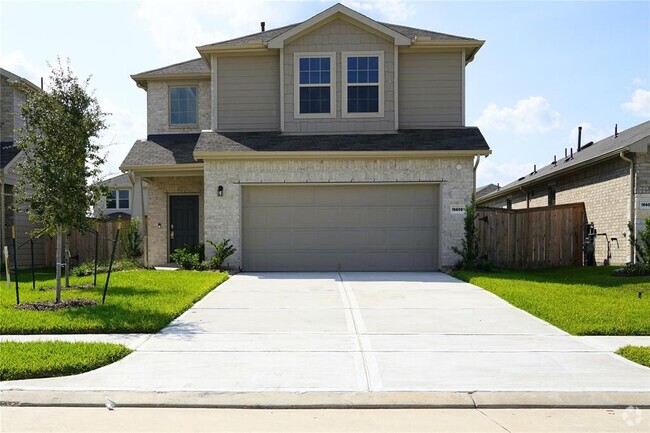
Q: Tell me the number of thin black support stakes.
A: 4